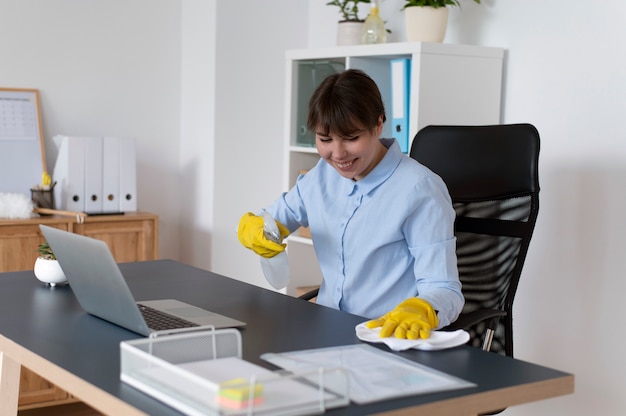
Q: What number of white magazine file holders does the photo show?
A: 4